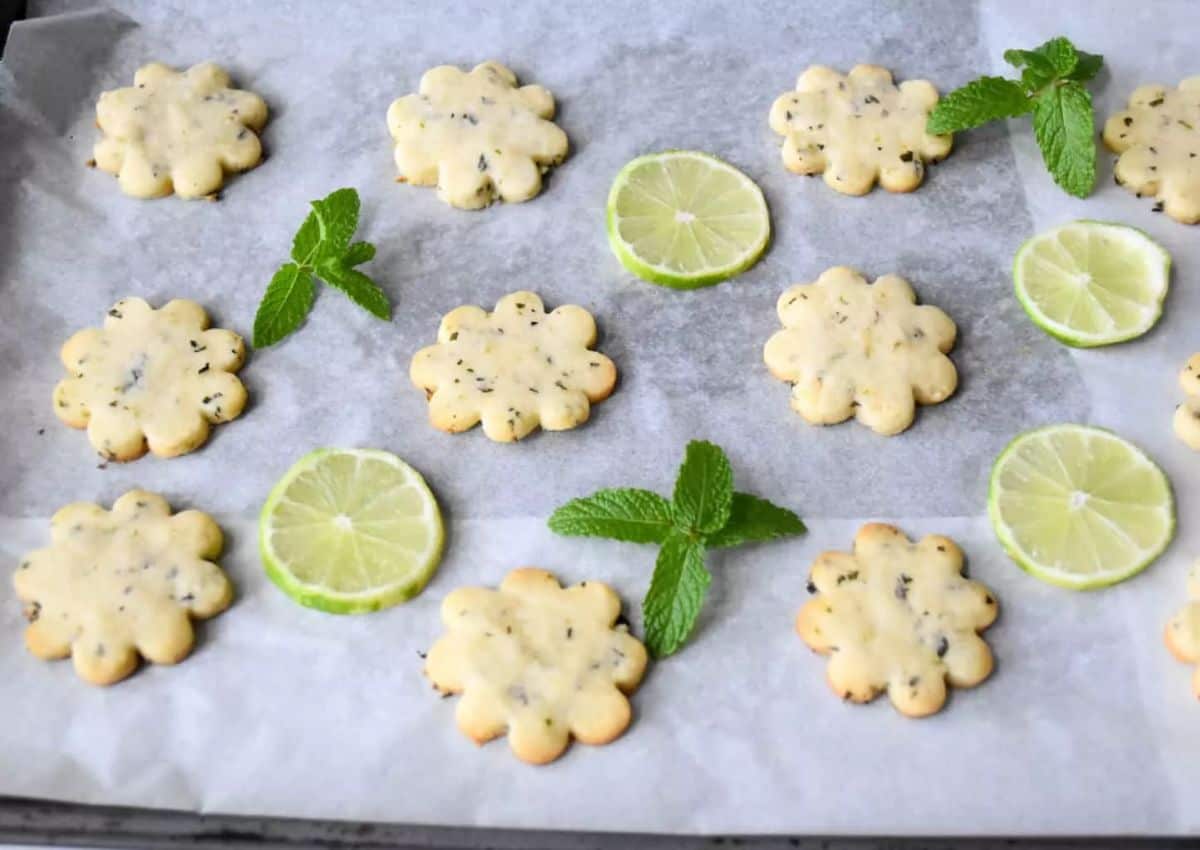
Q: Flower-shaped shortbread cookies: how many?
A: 12